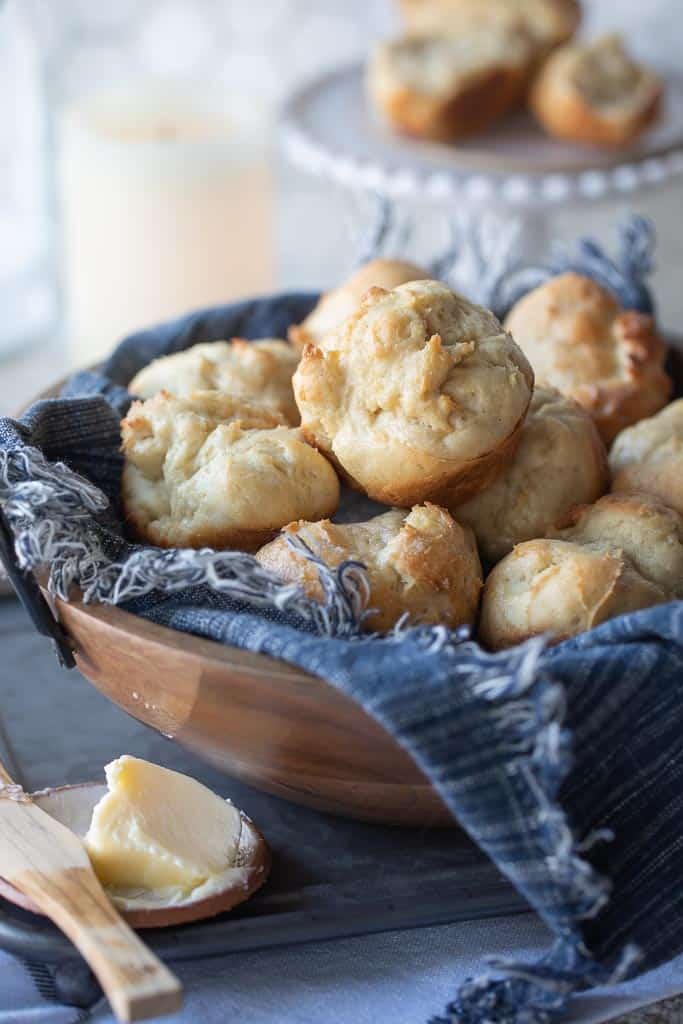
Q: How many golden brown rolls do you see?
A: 12